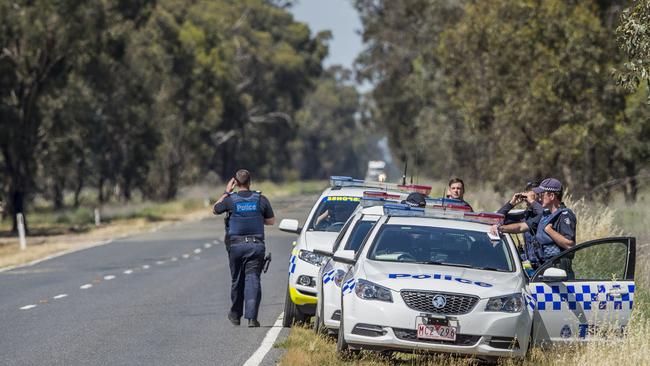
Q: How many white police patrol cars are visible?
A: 3